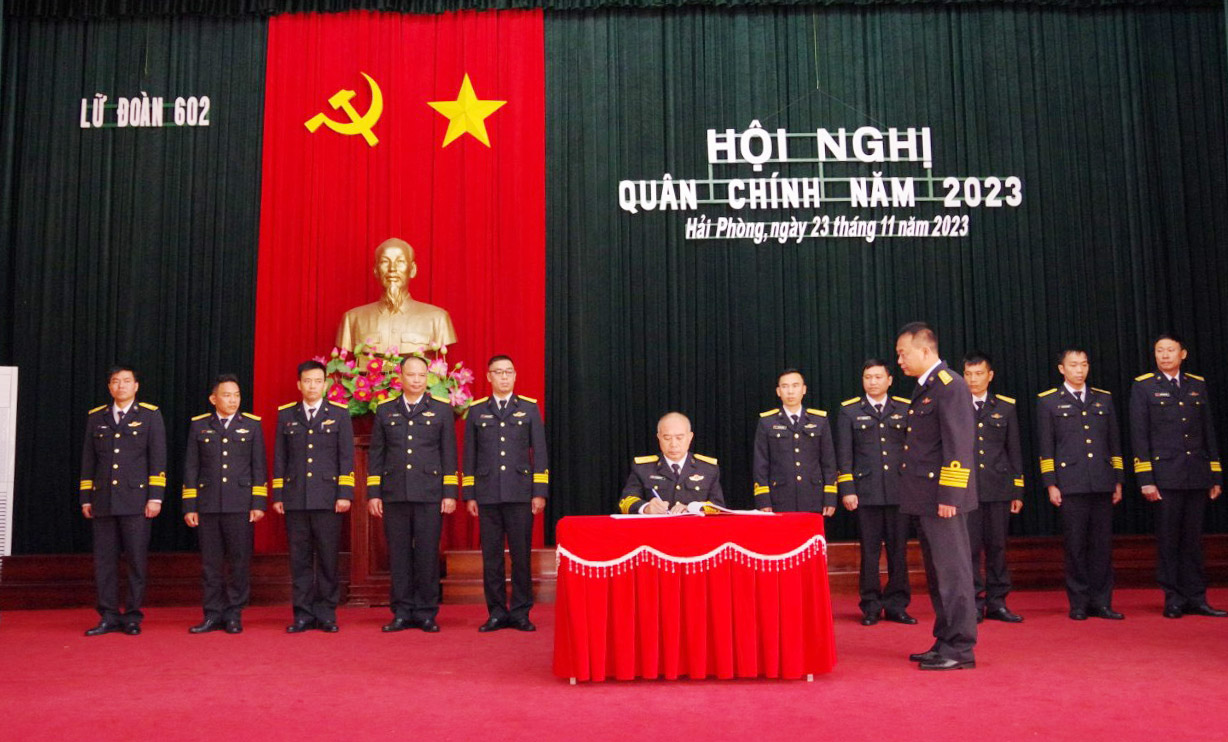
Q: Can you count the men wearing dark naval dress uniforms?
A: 12